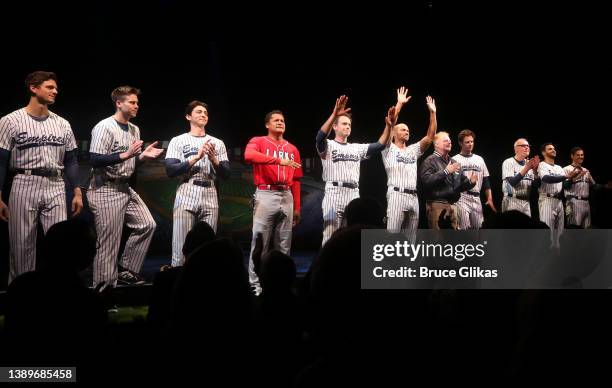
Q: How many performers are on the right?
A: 7